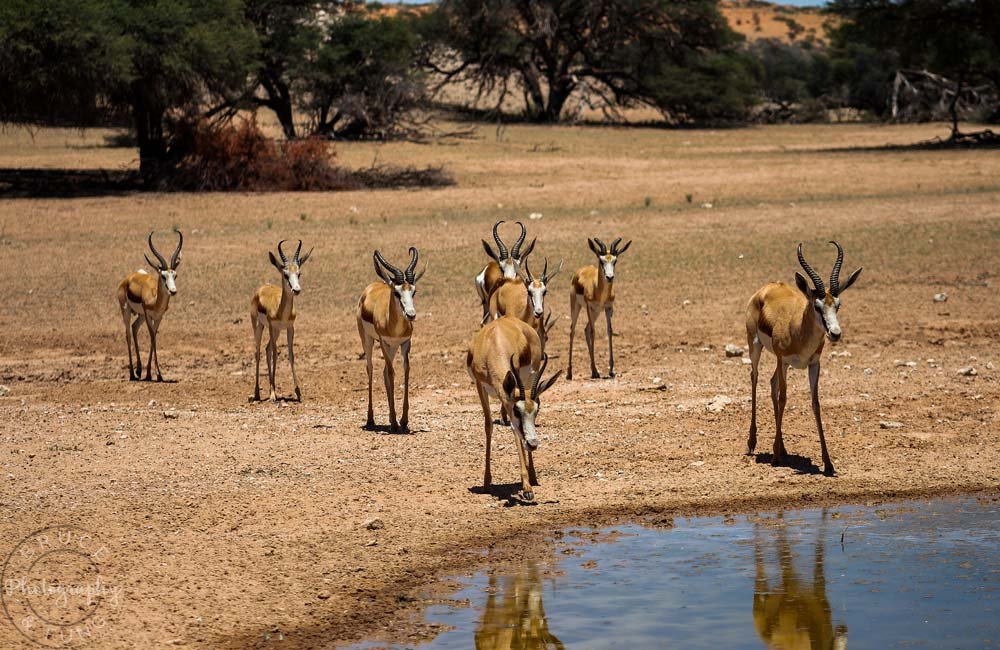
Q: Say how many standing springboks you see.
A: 8